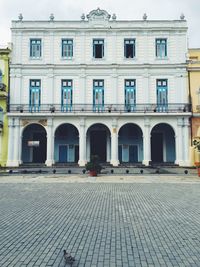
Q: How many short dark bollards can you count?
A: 11